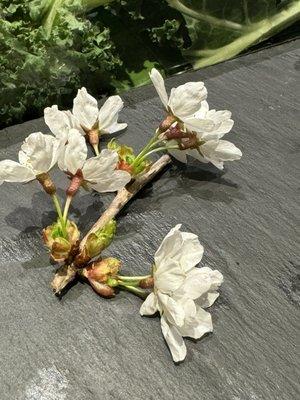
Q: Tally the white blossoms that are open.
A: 8